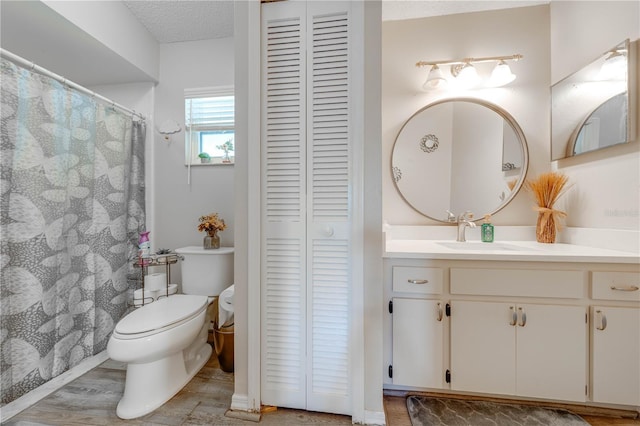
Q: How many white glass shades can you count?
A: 3